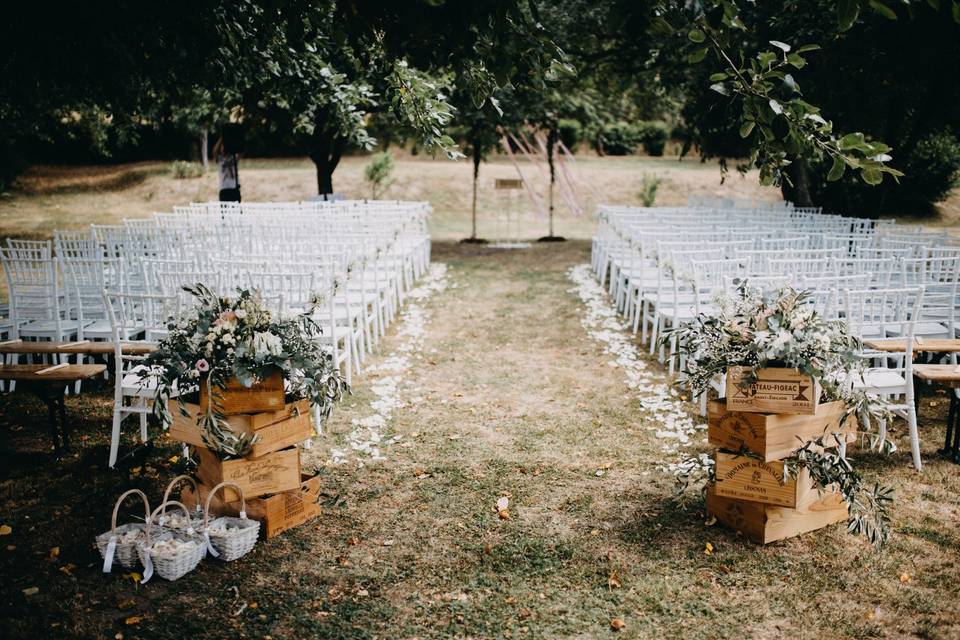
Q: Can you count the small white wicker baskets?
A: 4